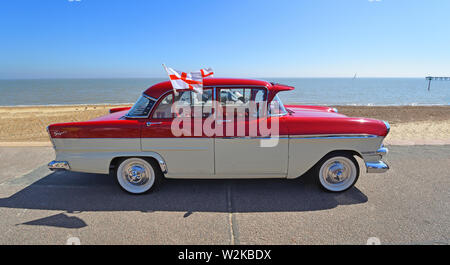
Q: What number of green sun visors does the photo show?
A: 0